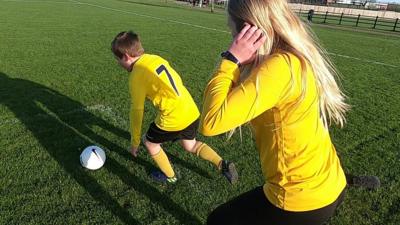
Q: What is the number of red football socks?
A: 0